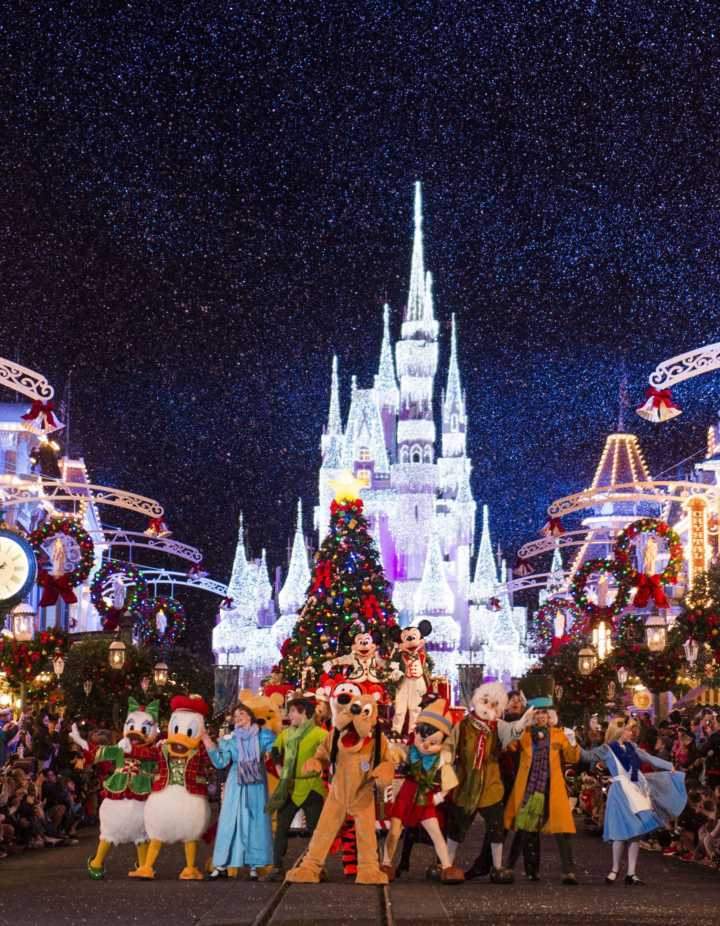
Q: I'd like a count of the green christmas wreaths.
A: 6